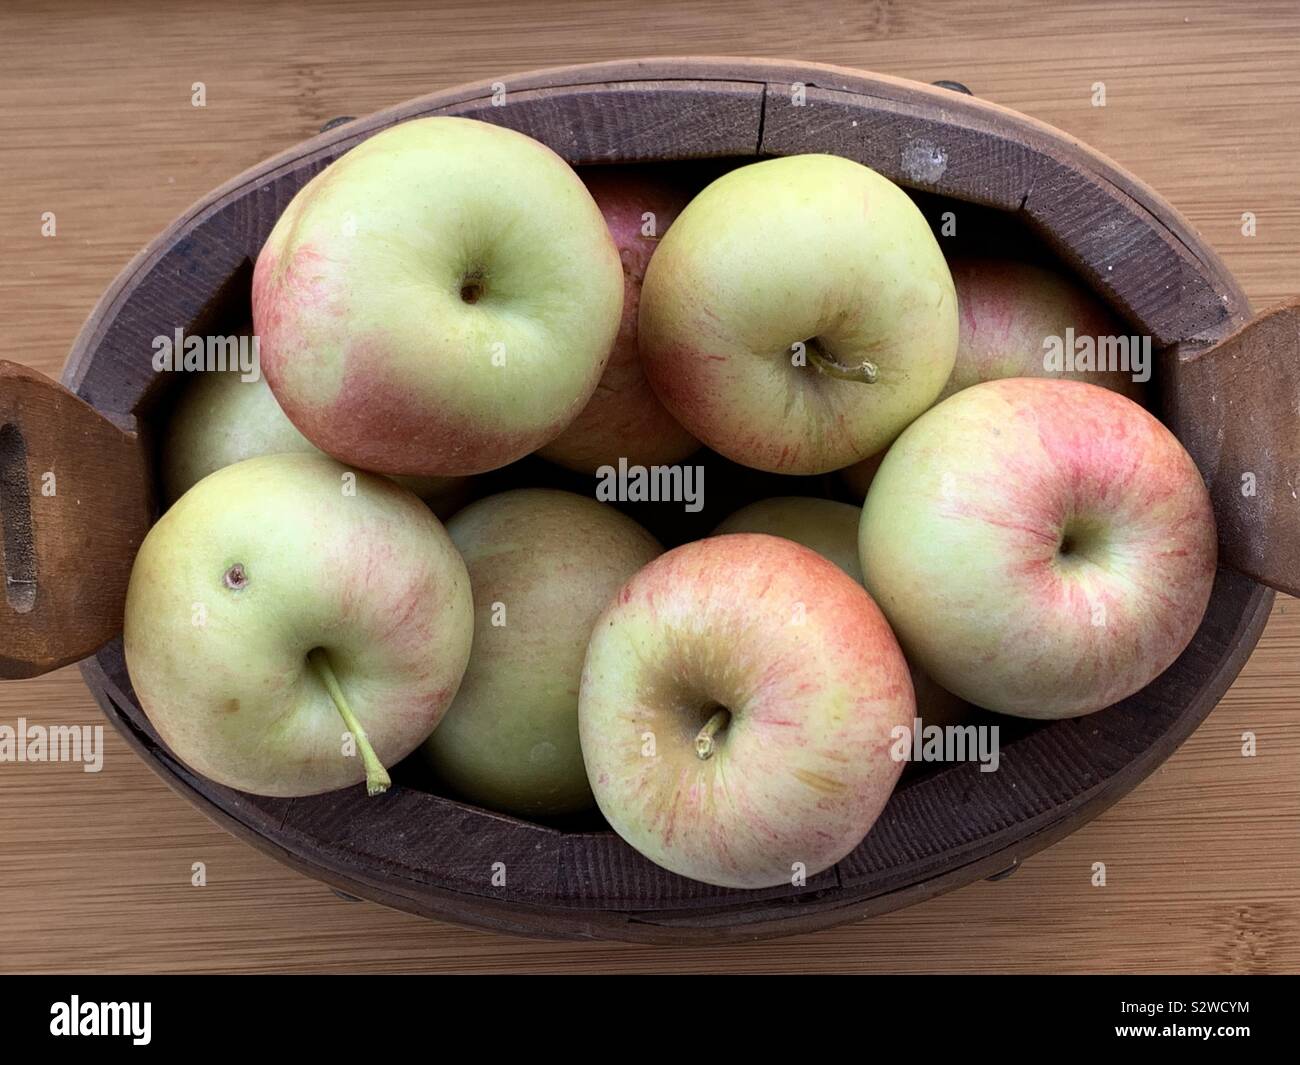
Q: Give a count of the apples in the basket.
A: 10